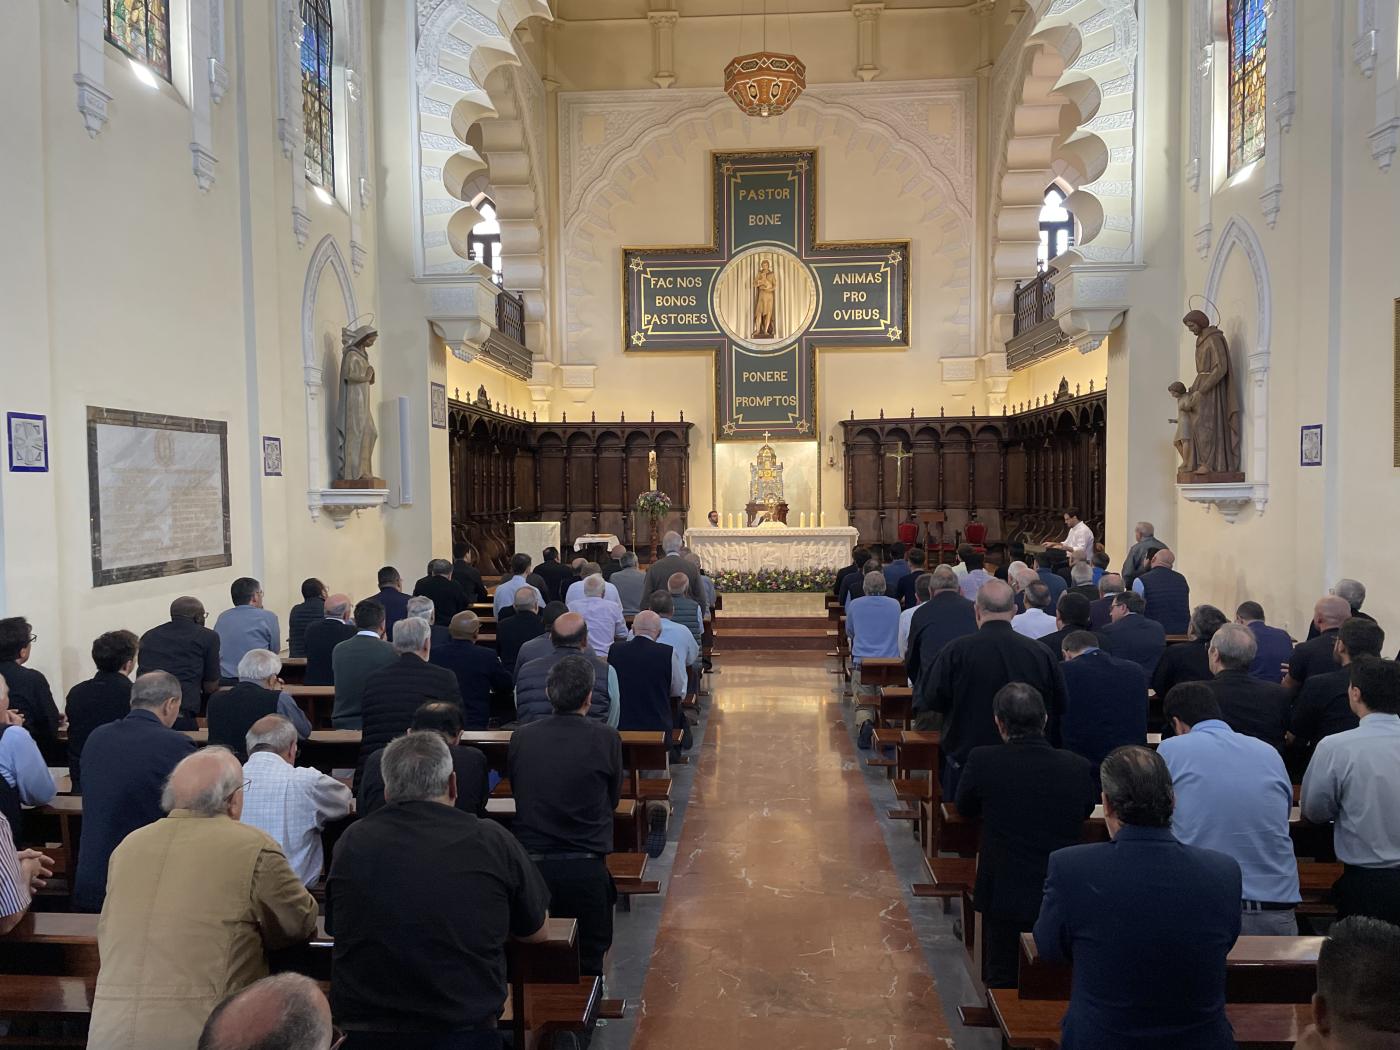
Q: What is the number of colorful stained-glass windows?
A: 3